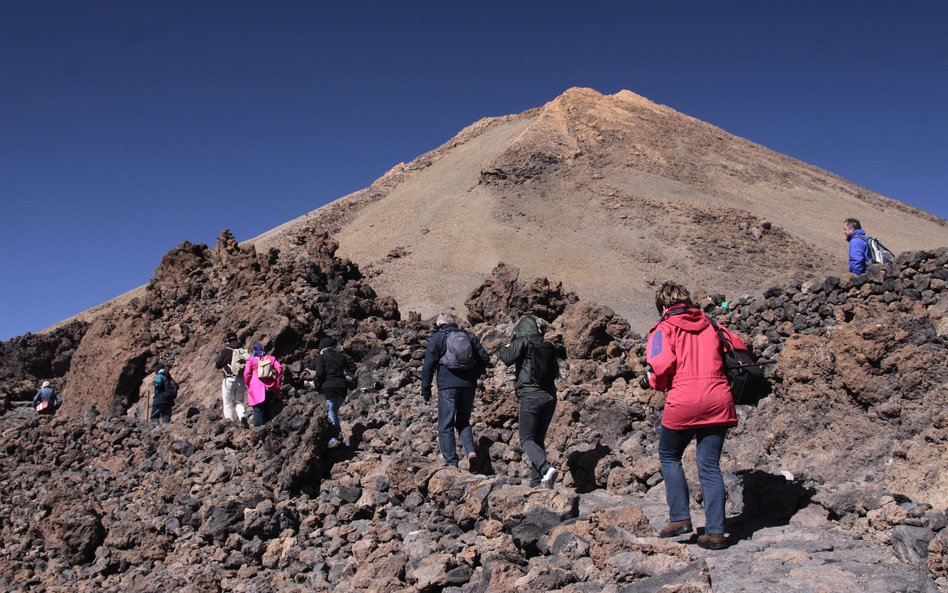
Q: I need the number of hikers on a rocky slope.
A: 9